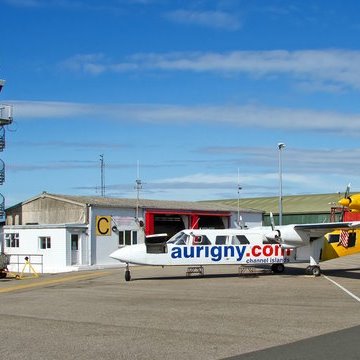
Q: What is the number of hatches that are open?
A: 1